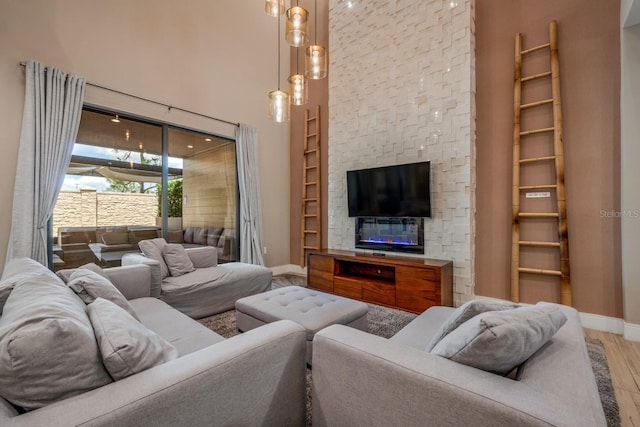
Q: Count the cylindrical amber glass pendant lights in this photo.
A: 5